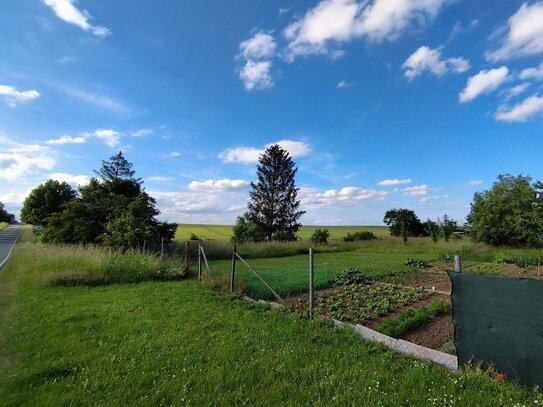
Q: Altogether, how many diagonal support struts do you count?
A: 2